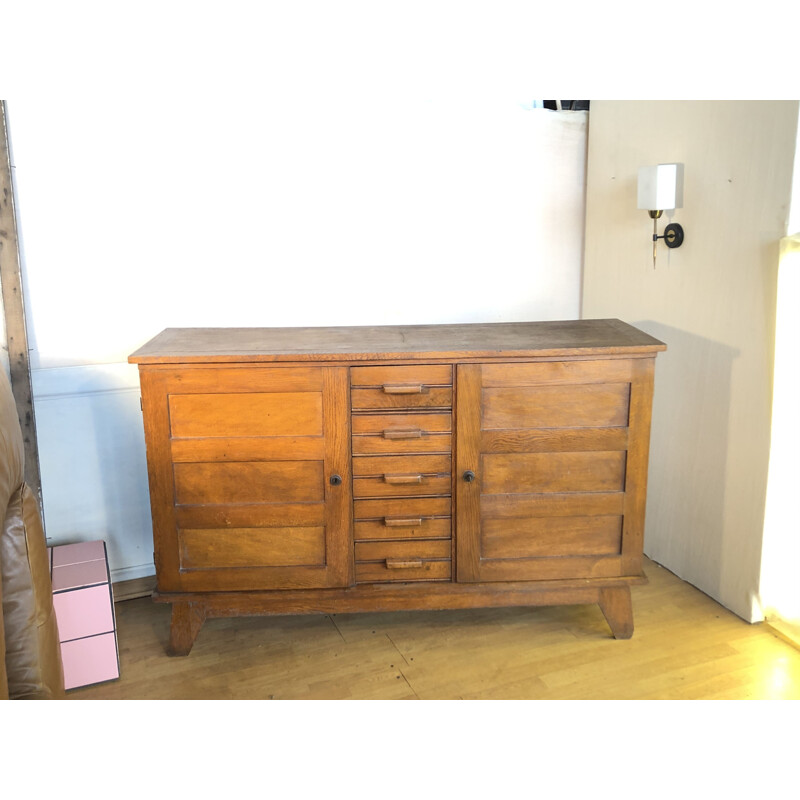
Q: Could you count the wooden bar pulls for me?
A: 5